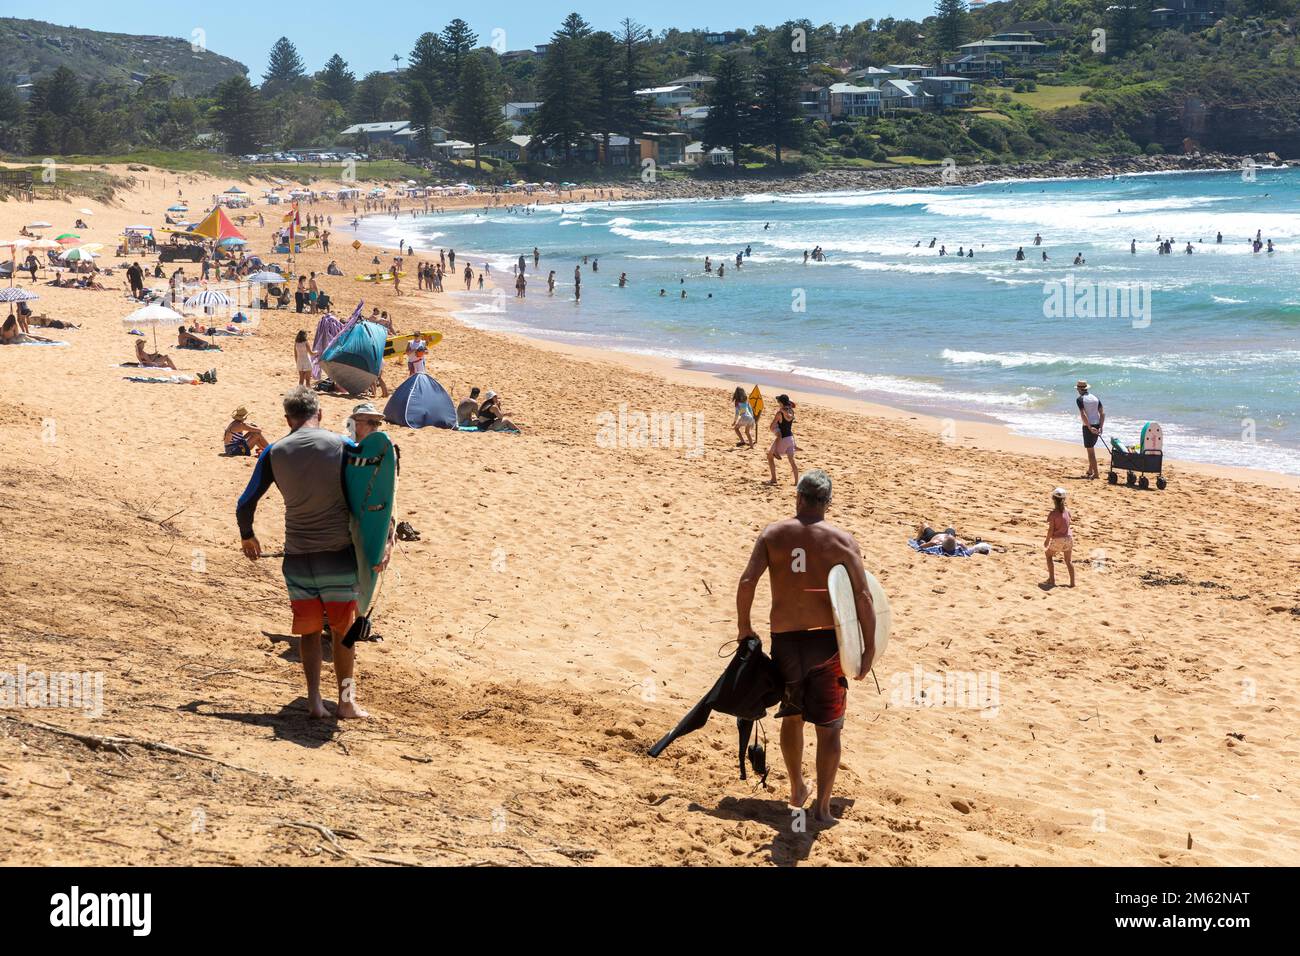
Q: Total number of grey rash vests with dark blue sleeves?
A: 1